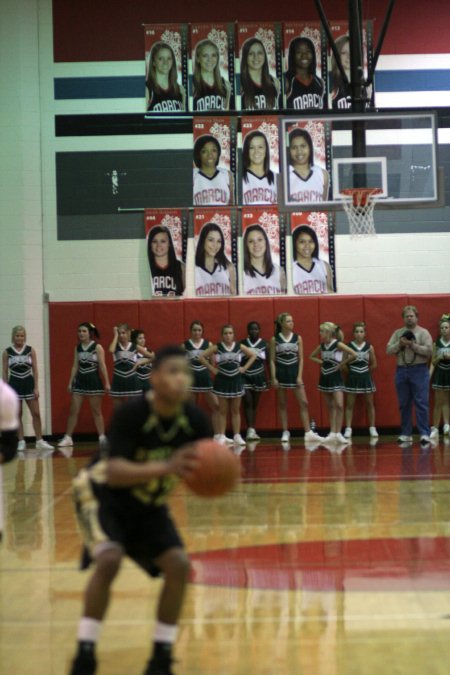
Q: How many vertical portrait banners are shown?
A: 12